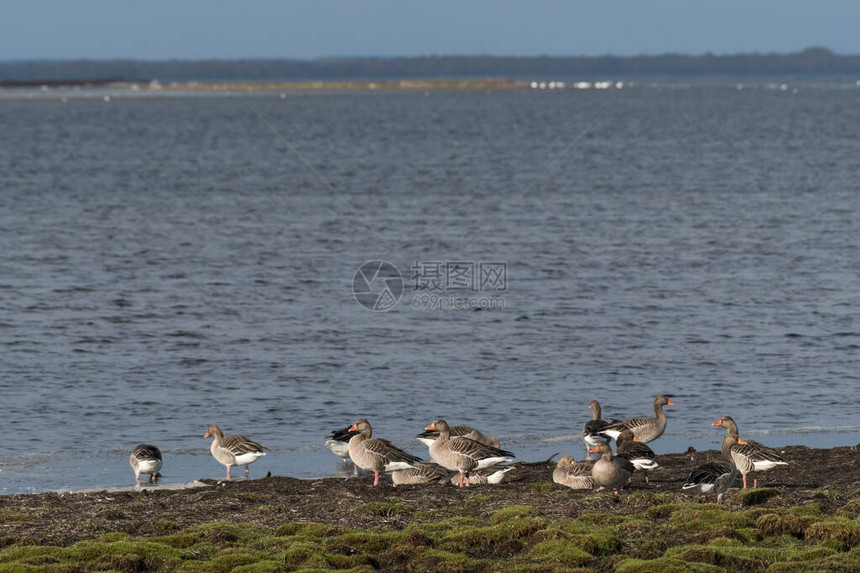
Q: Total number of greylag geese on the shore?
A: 15